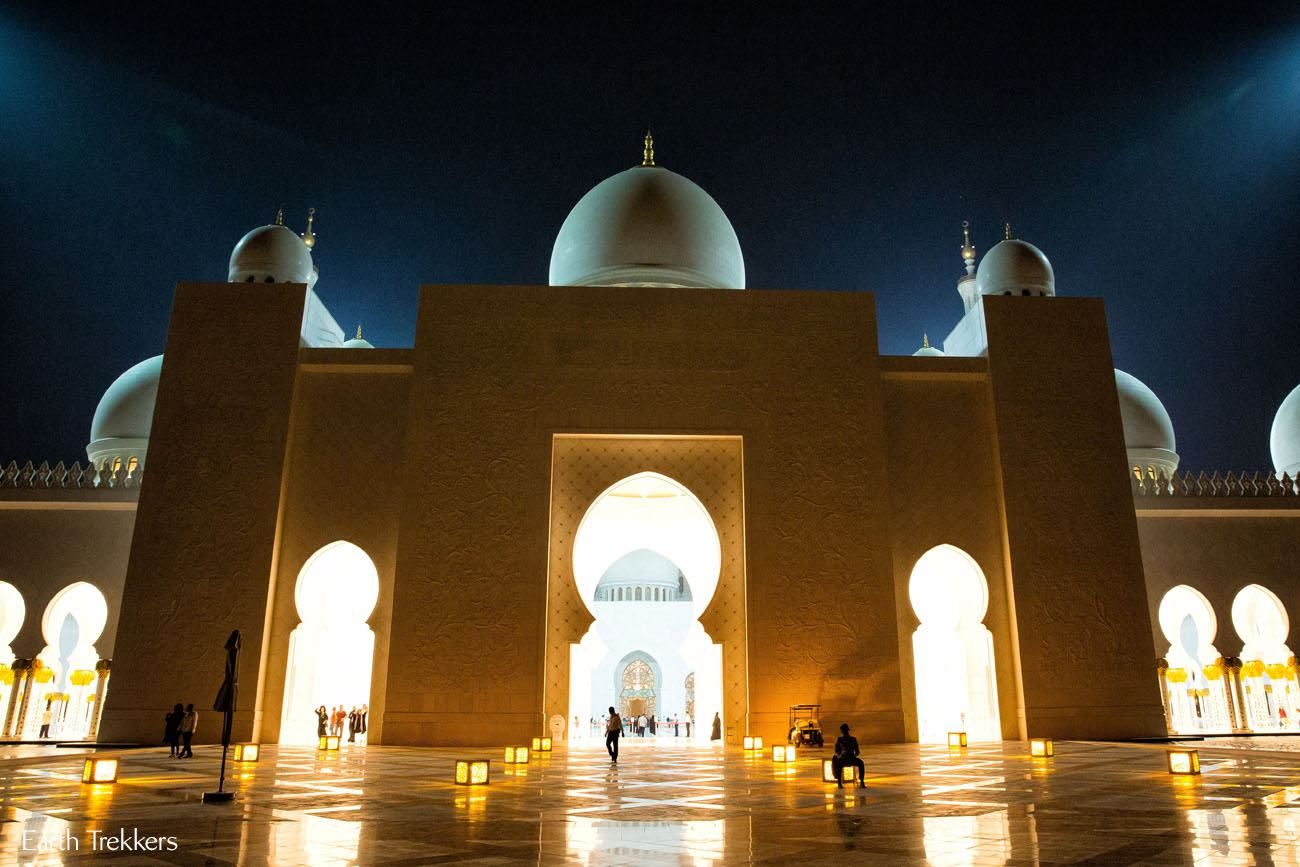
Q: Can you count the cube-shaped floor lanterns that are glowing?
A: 12